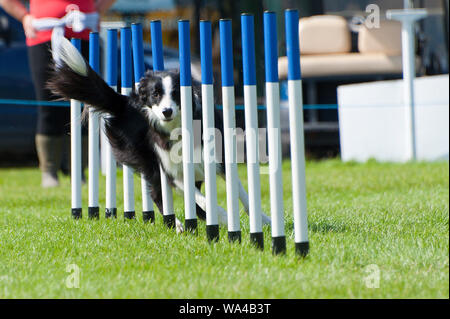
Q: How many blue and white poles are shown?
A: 12